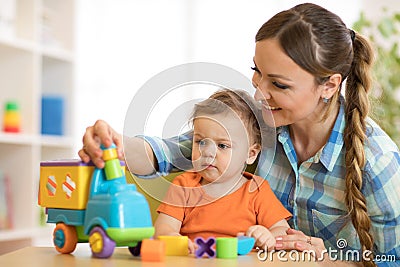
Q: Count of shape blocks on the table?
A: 5